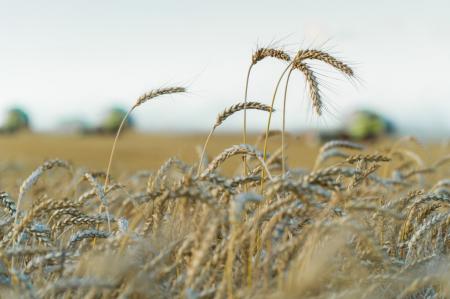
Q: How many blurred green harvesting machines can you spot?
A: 3